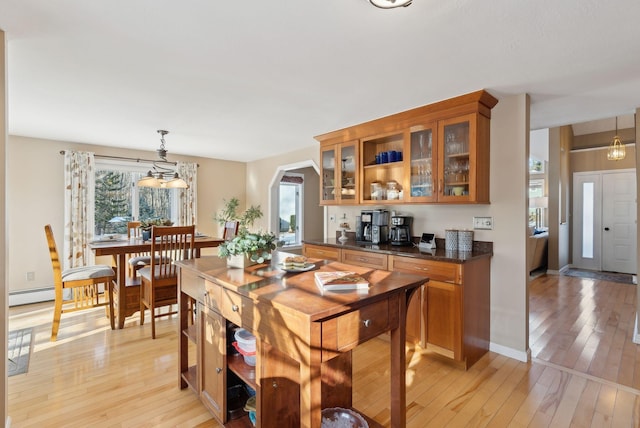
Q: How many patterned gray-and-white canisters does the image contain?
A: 2